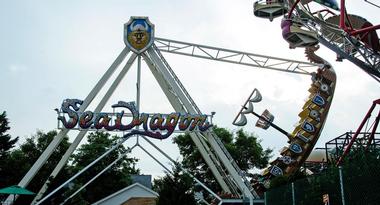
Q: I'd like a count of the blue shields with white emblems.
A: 4